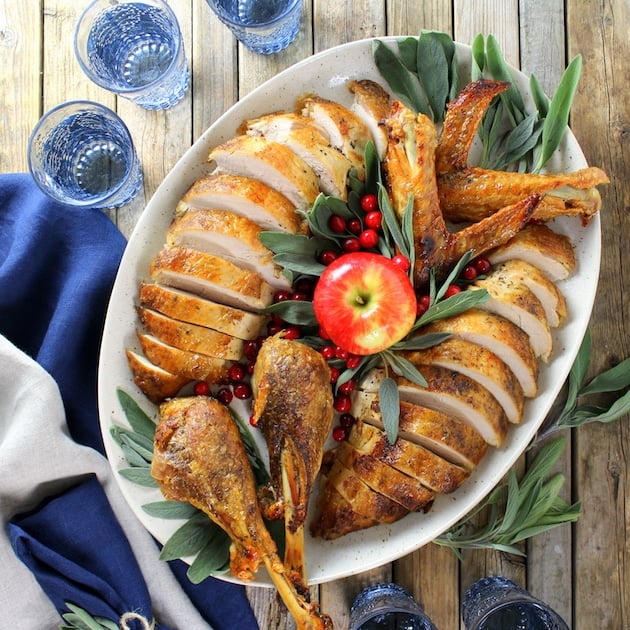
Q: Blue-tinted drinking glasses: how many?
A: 5